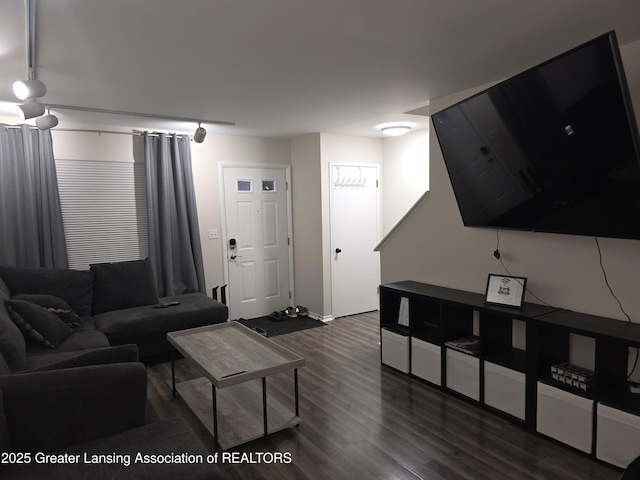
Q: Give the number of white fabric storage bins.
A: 6